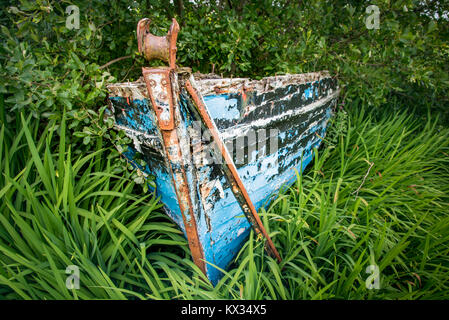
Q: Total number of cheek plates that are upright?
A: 2